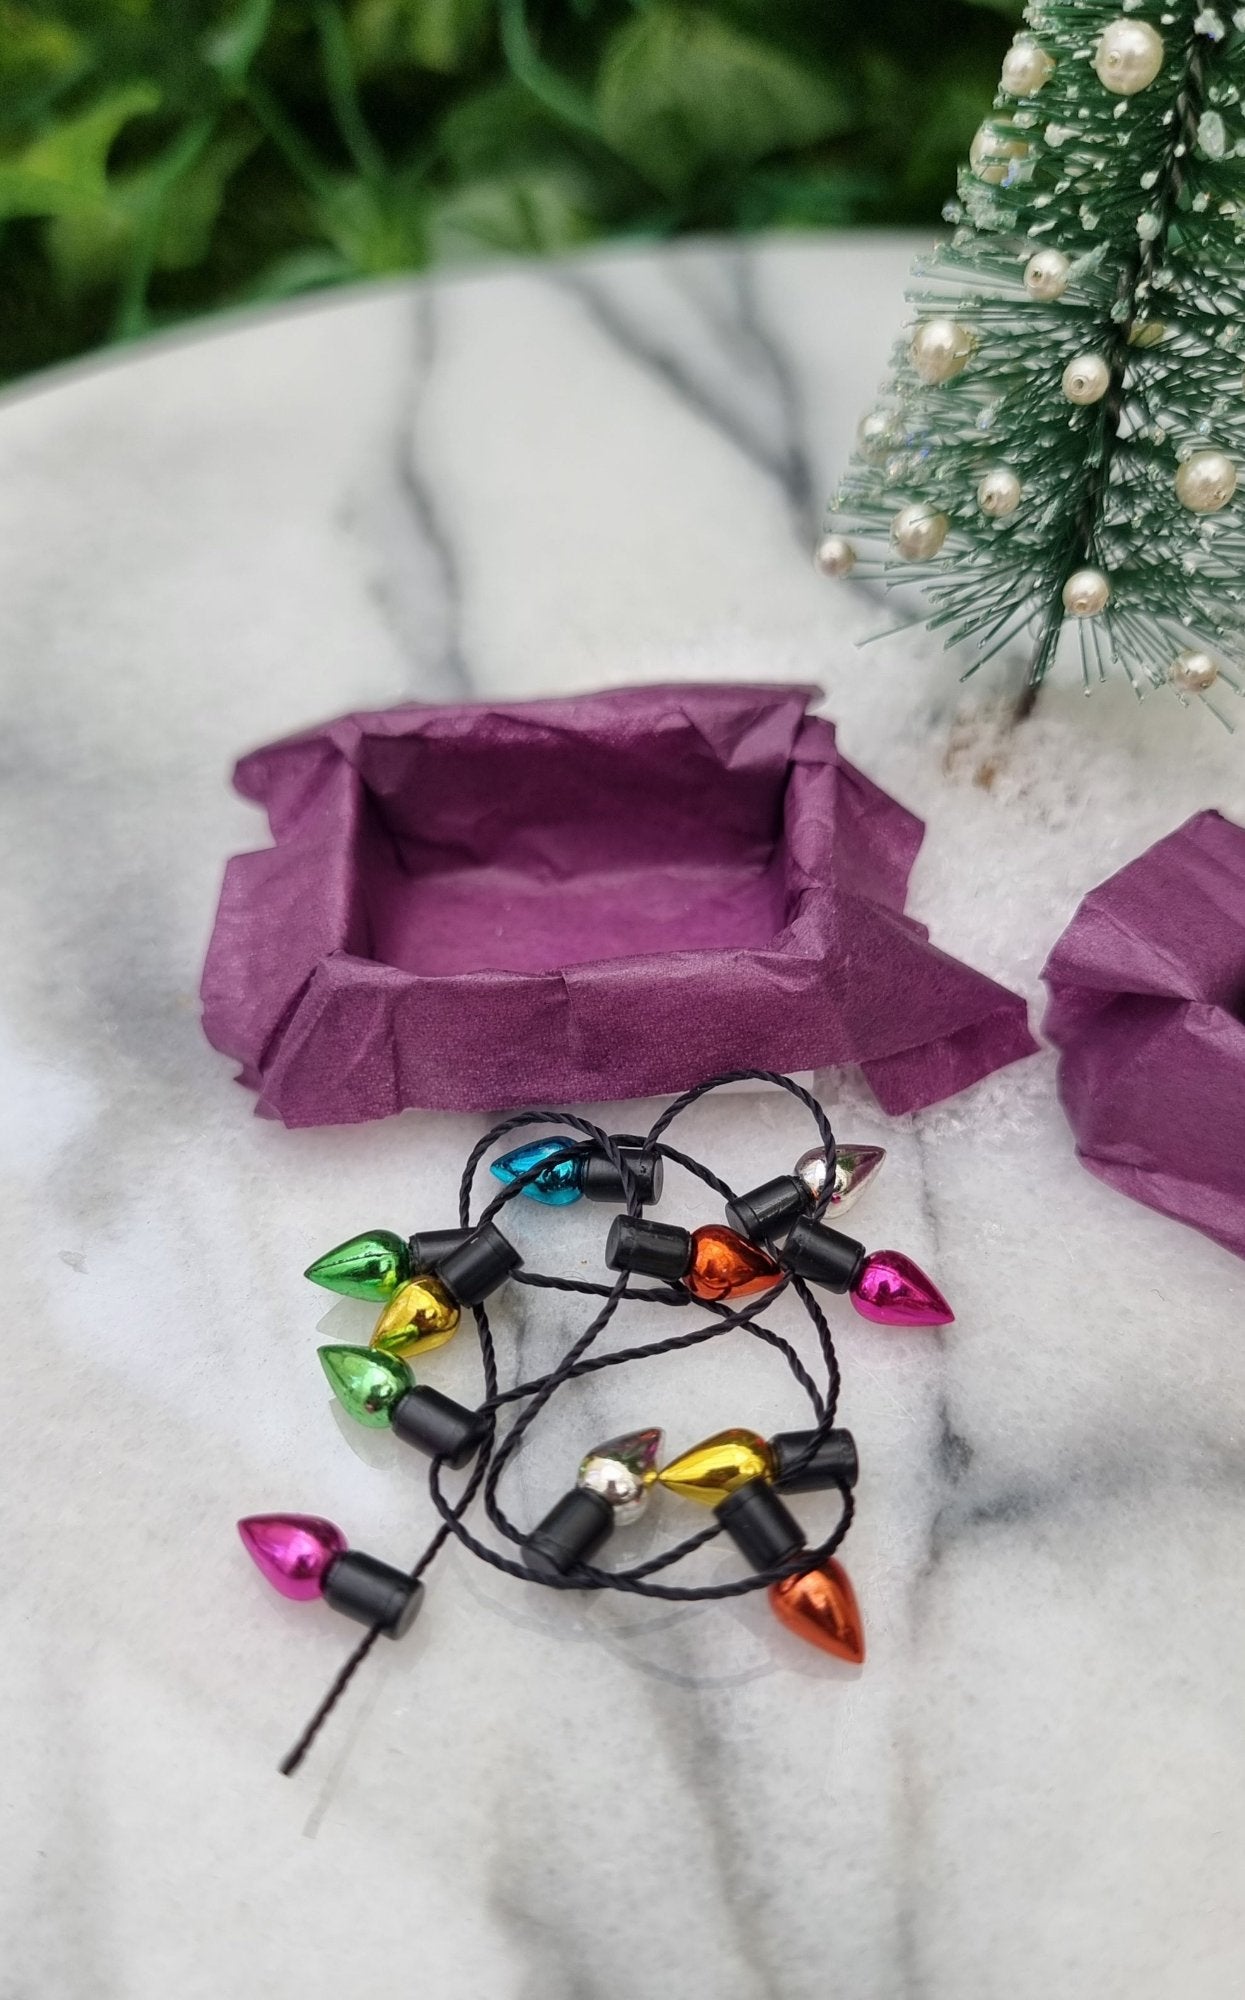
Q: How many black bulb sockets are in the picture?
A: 11